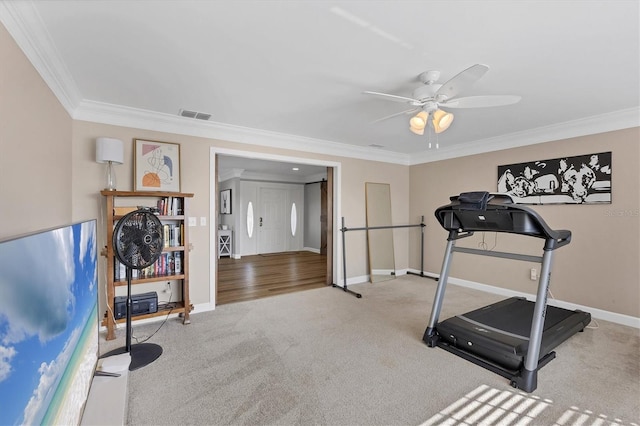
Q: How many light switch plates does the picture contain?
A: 2